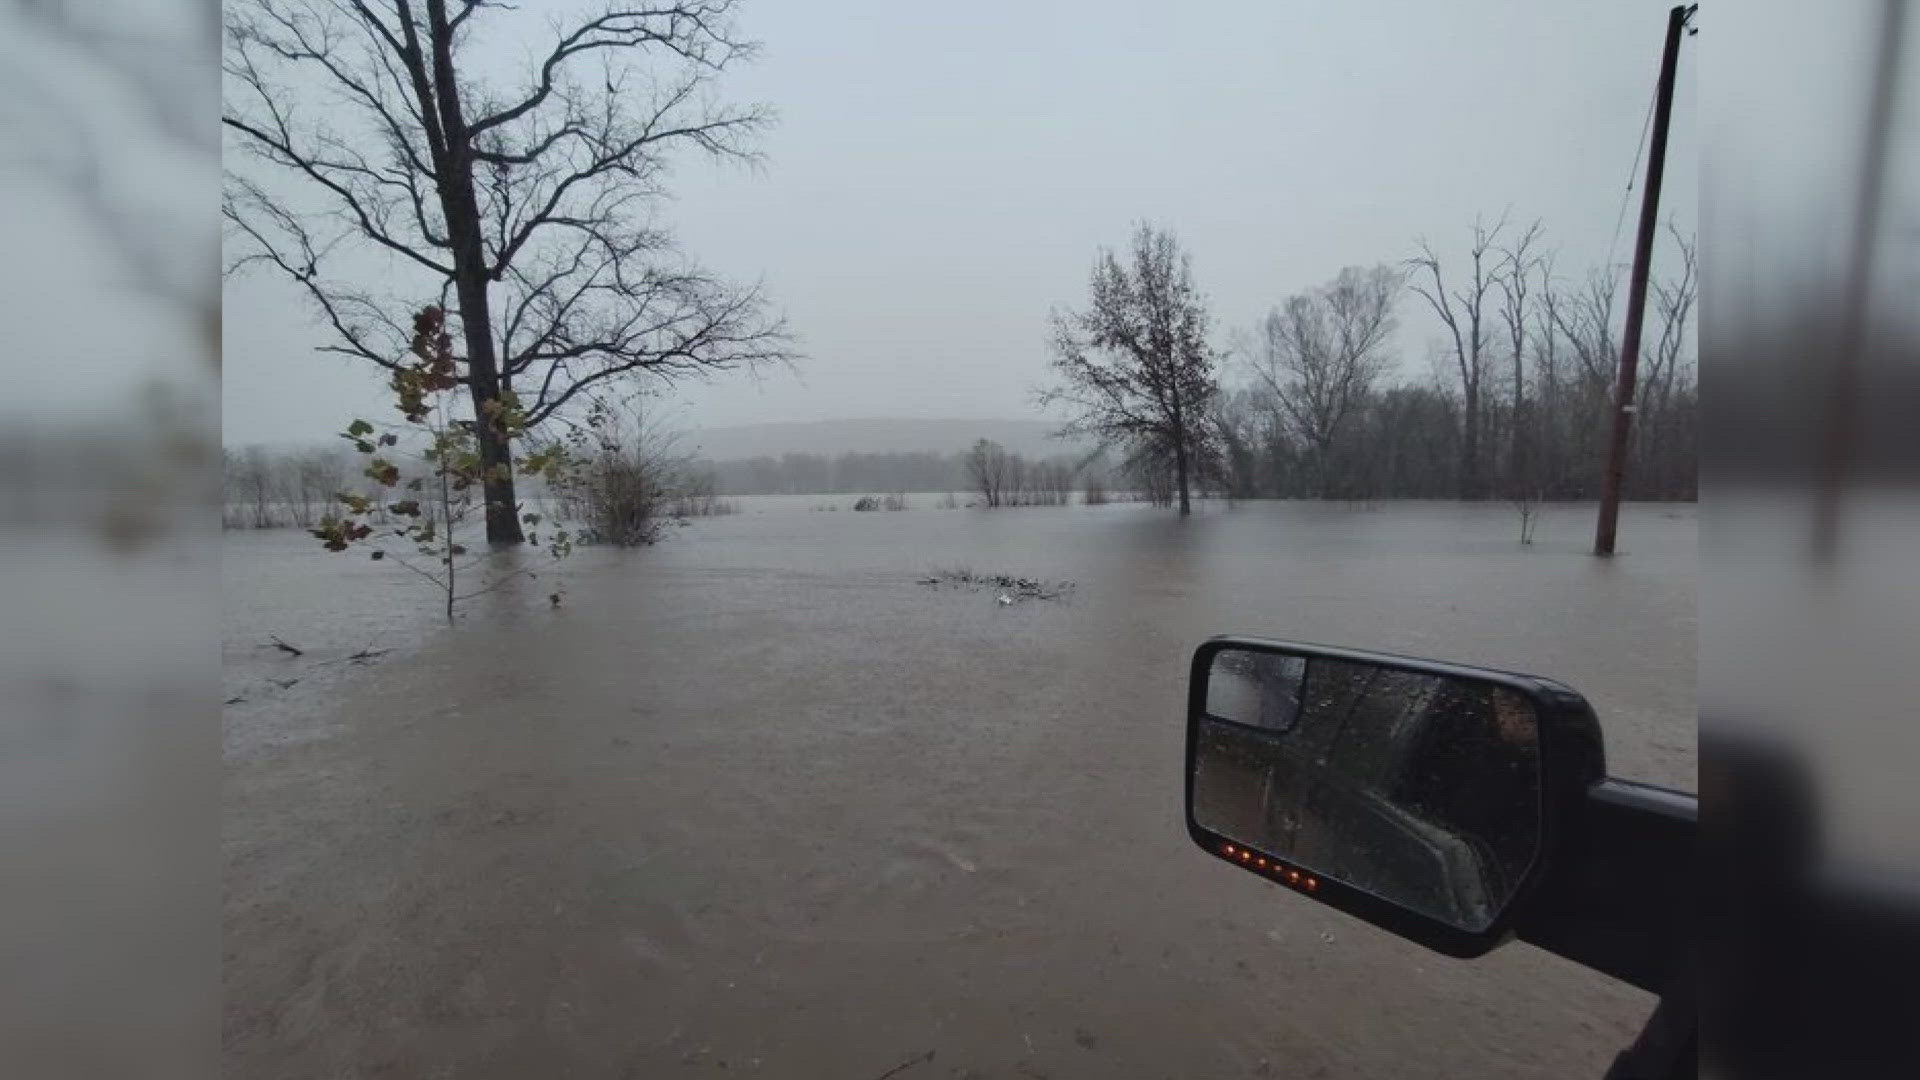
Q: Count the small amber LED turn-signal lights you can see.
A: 6